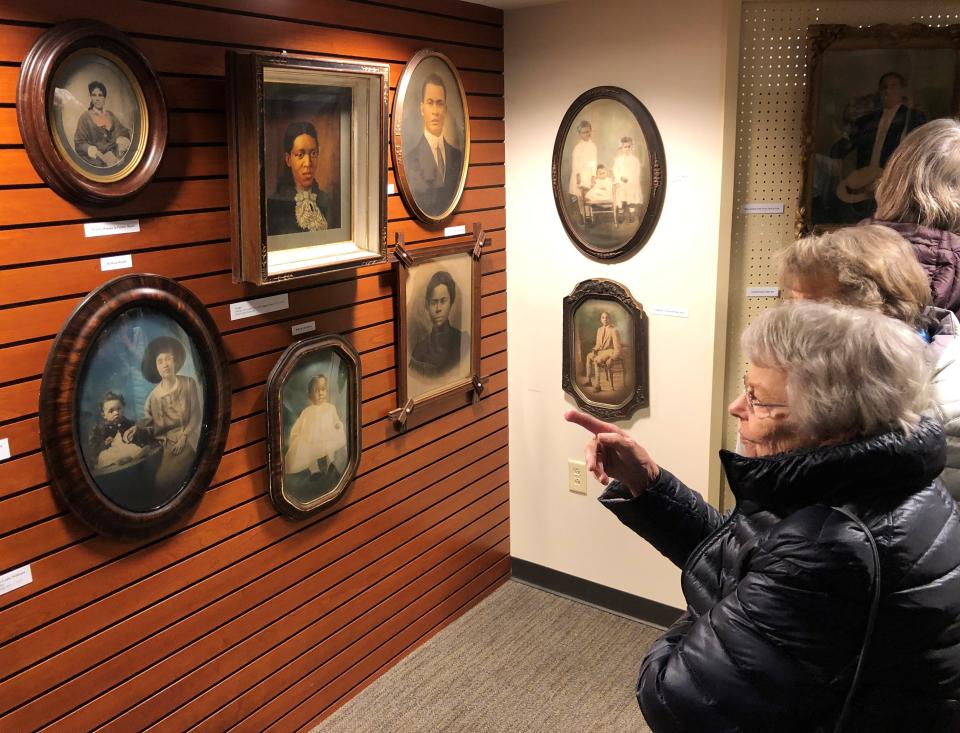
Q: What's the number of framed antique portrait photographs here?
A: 9